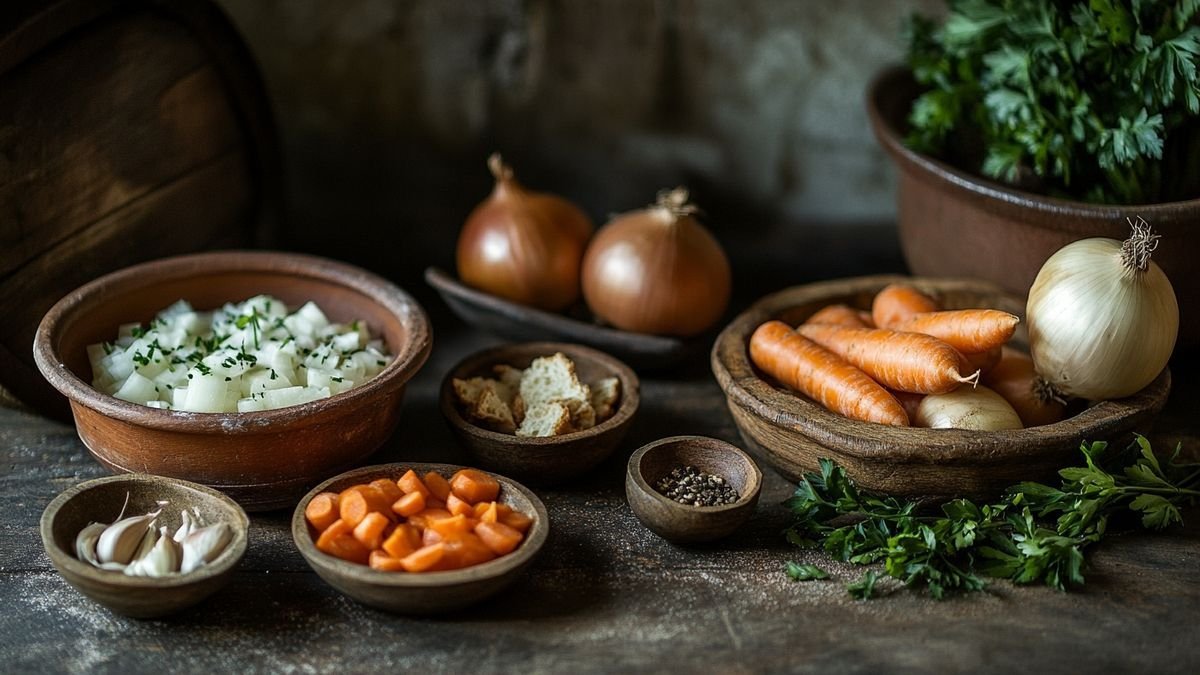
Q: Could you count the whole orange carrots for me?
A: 5